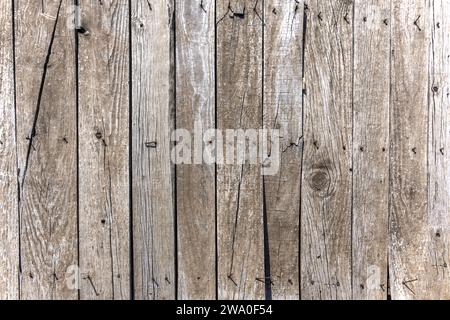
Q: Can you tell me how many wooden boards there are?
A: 11